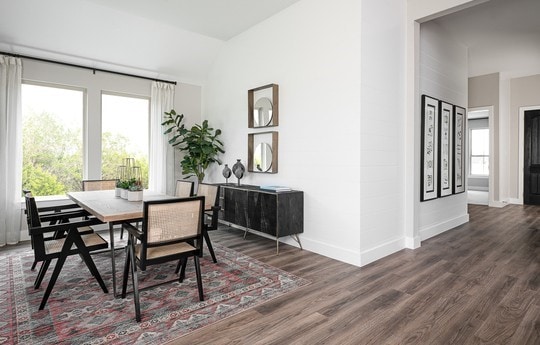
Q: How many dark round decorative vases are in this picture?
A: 2